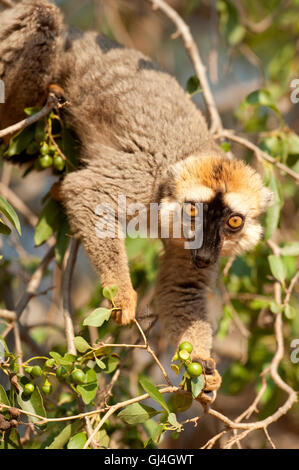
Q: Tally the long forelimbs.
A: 2